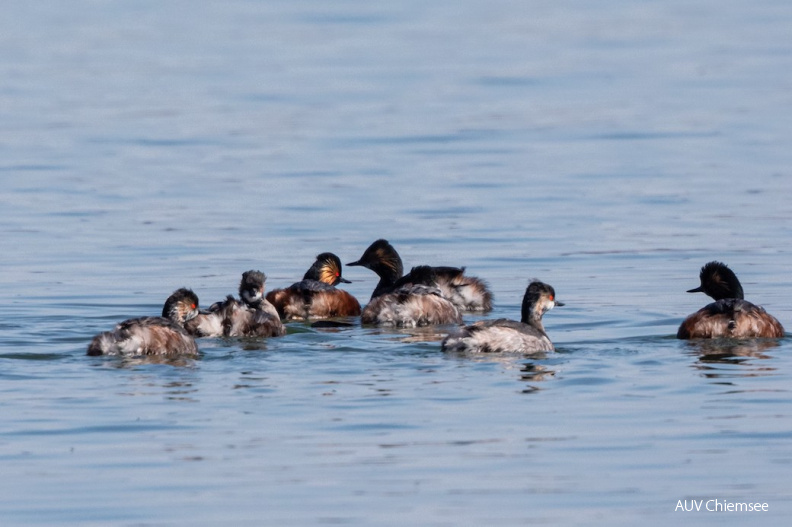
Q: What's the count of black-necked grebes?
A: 7